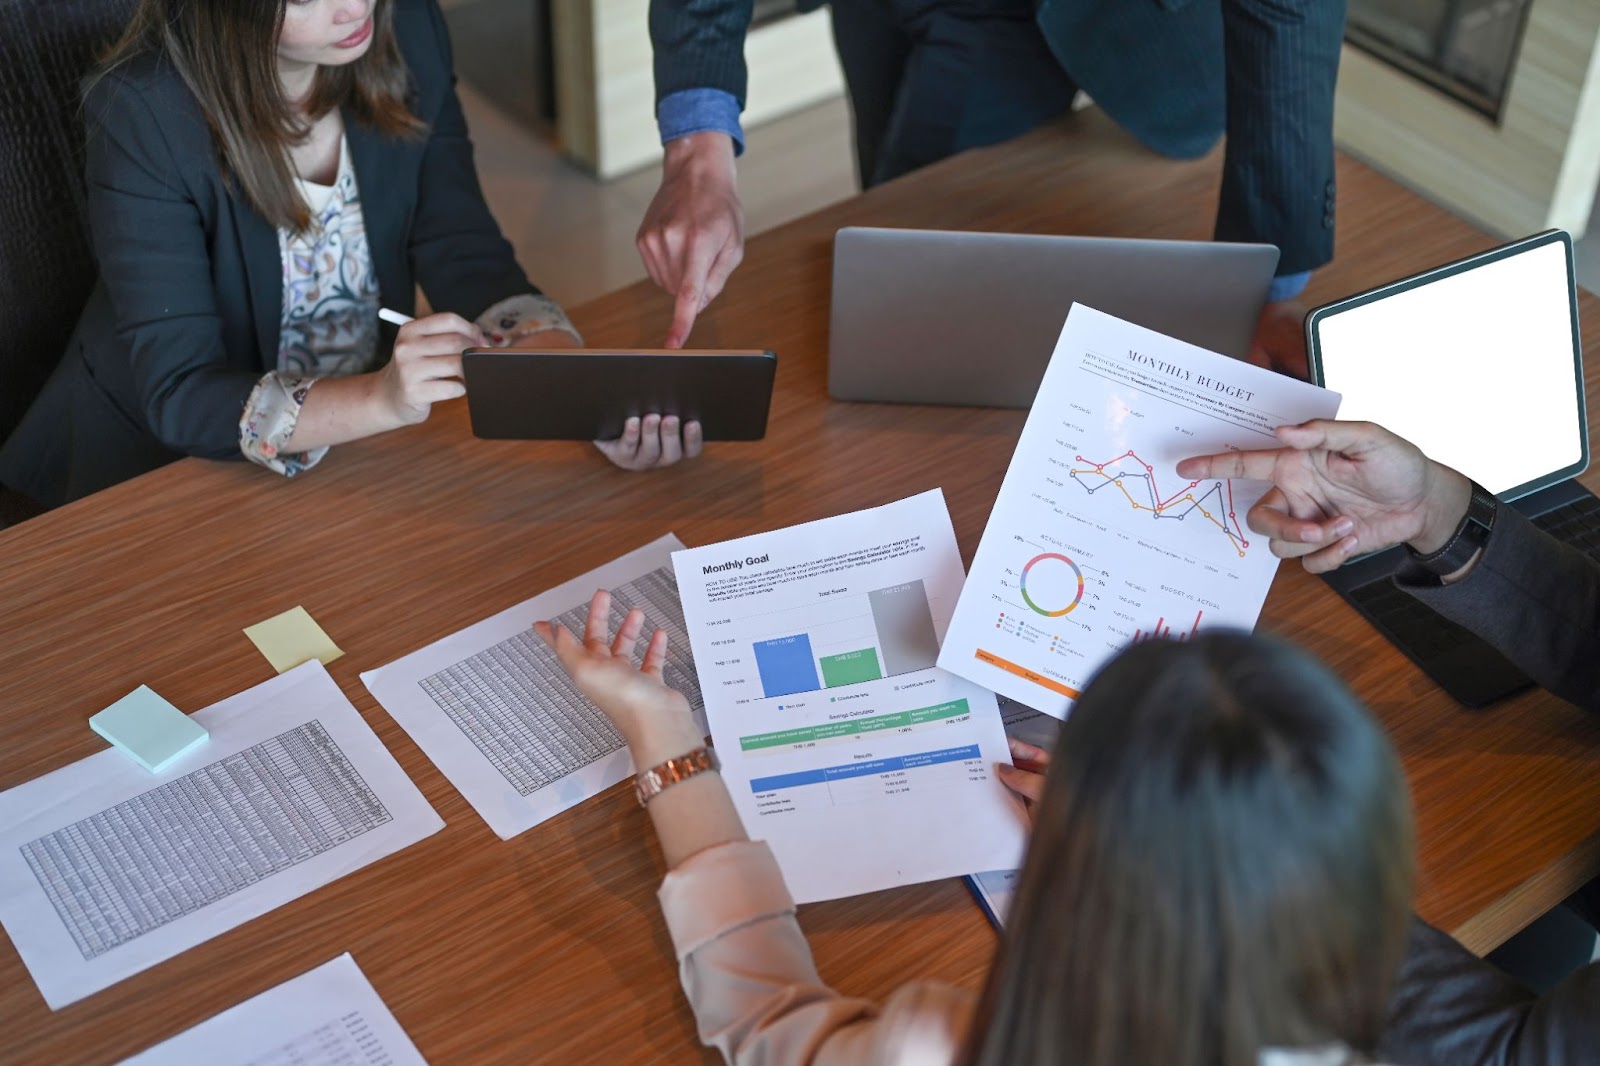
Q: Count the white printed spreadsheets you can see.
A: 3